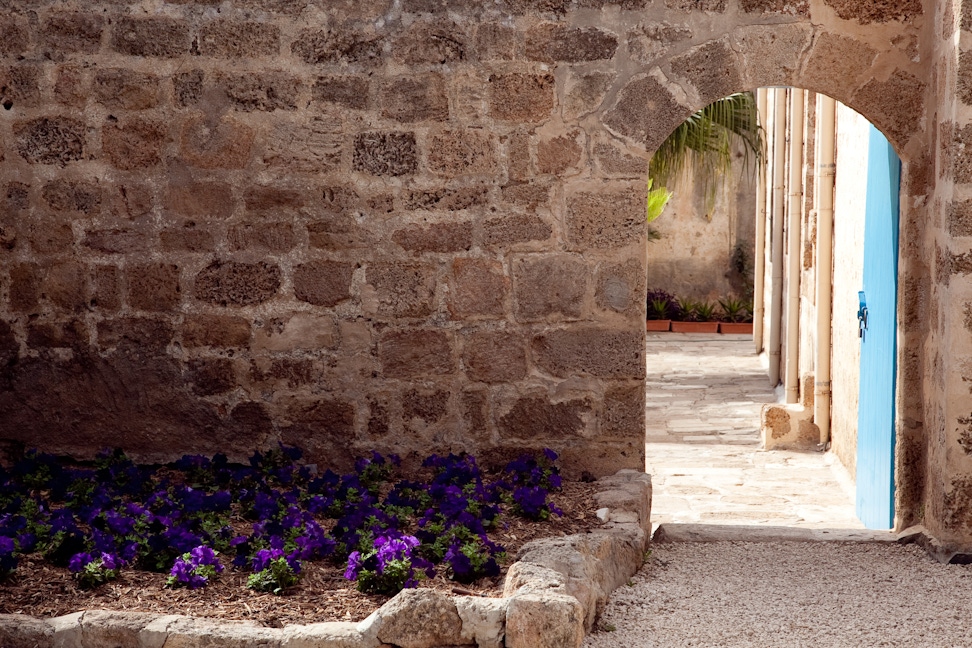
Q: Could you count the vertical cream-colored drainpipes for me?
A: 4